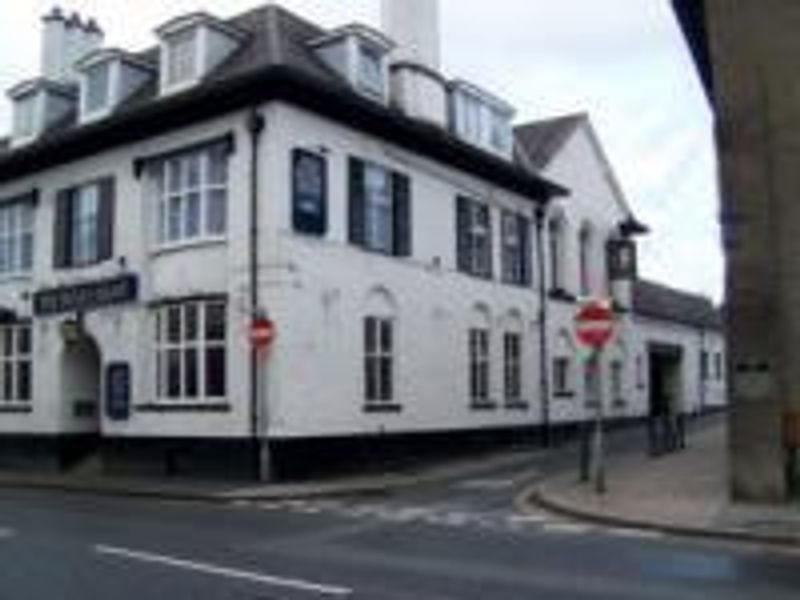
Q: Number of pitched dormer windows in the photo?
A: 4